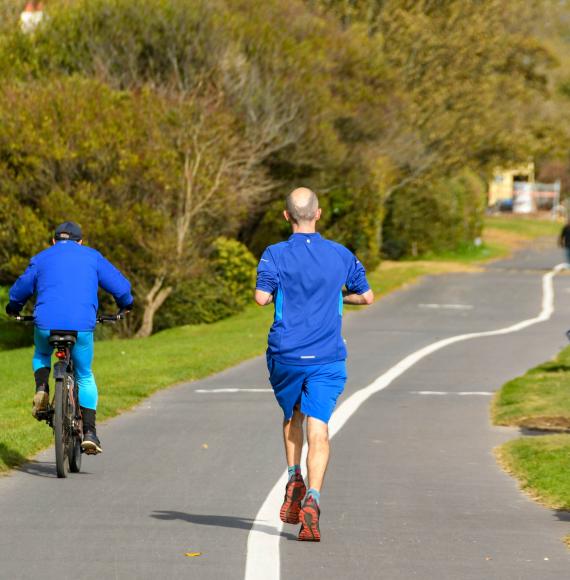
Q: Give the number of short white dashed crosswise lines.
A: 3